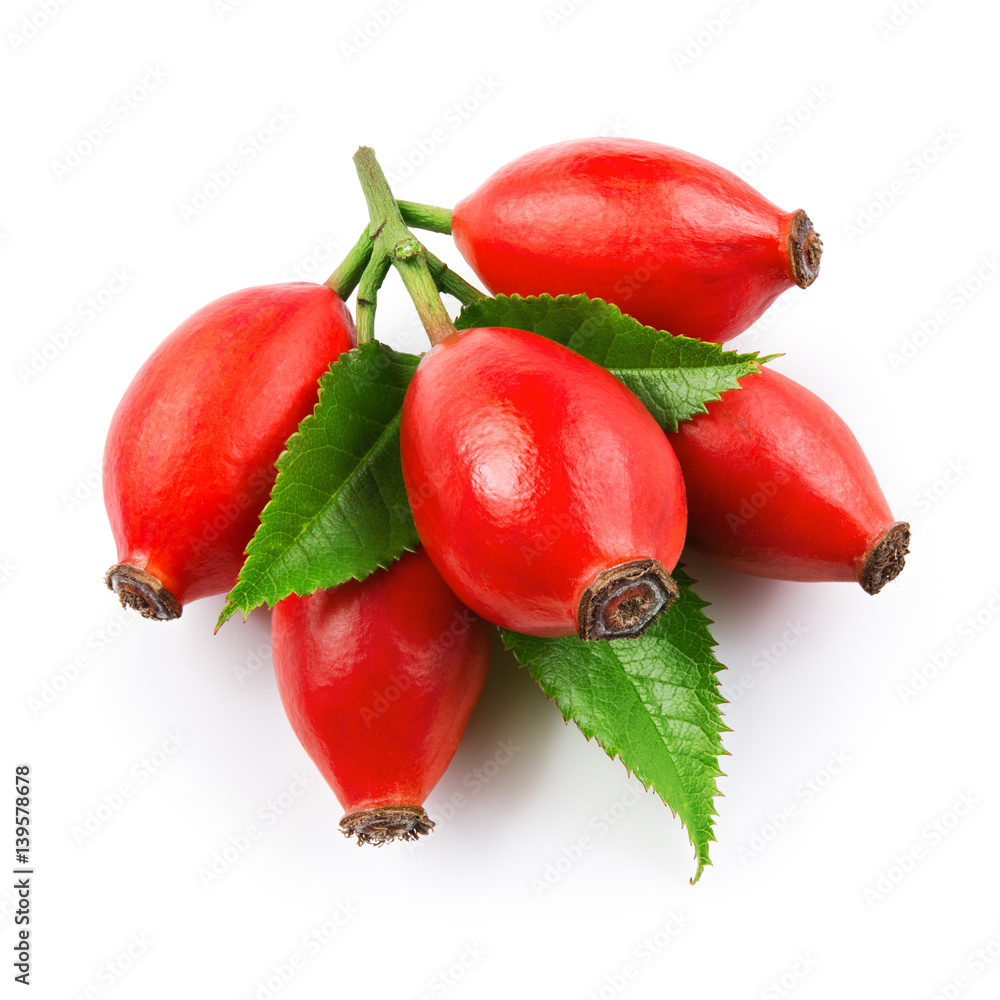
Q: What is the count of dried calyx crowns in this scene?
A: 5